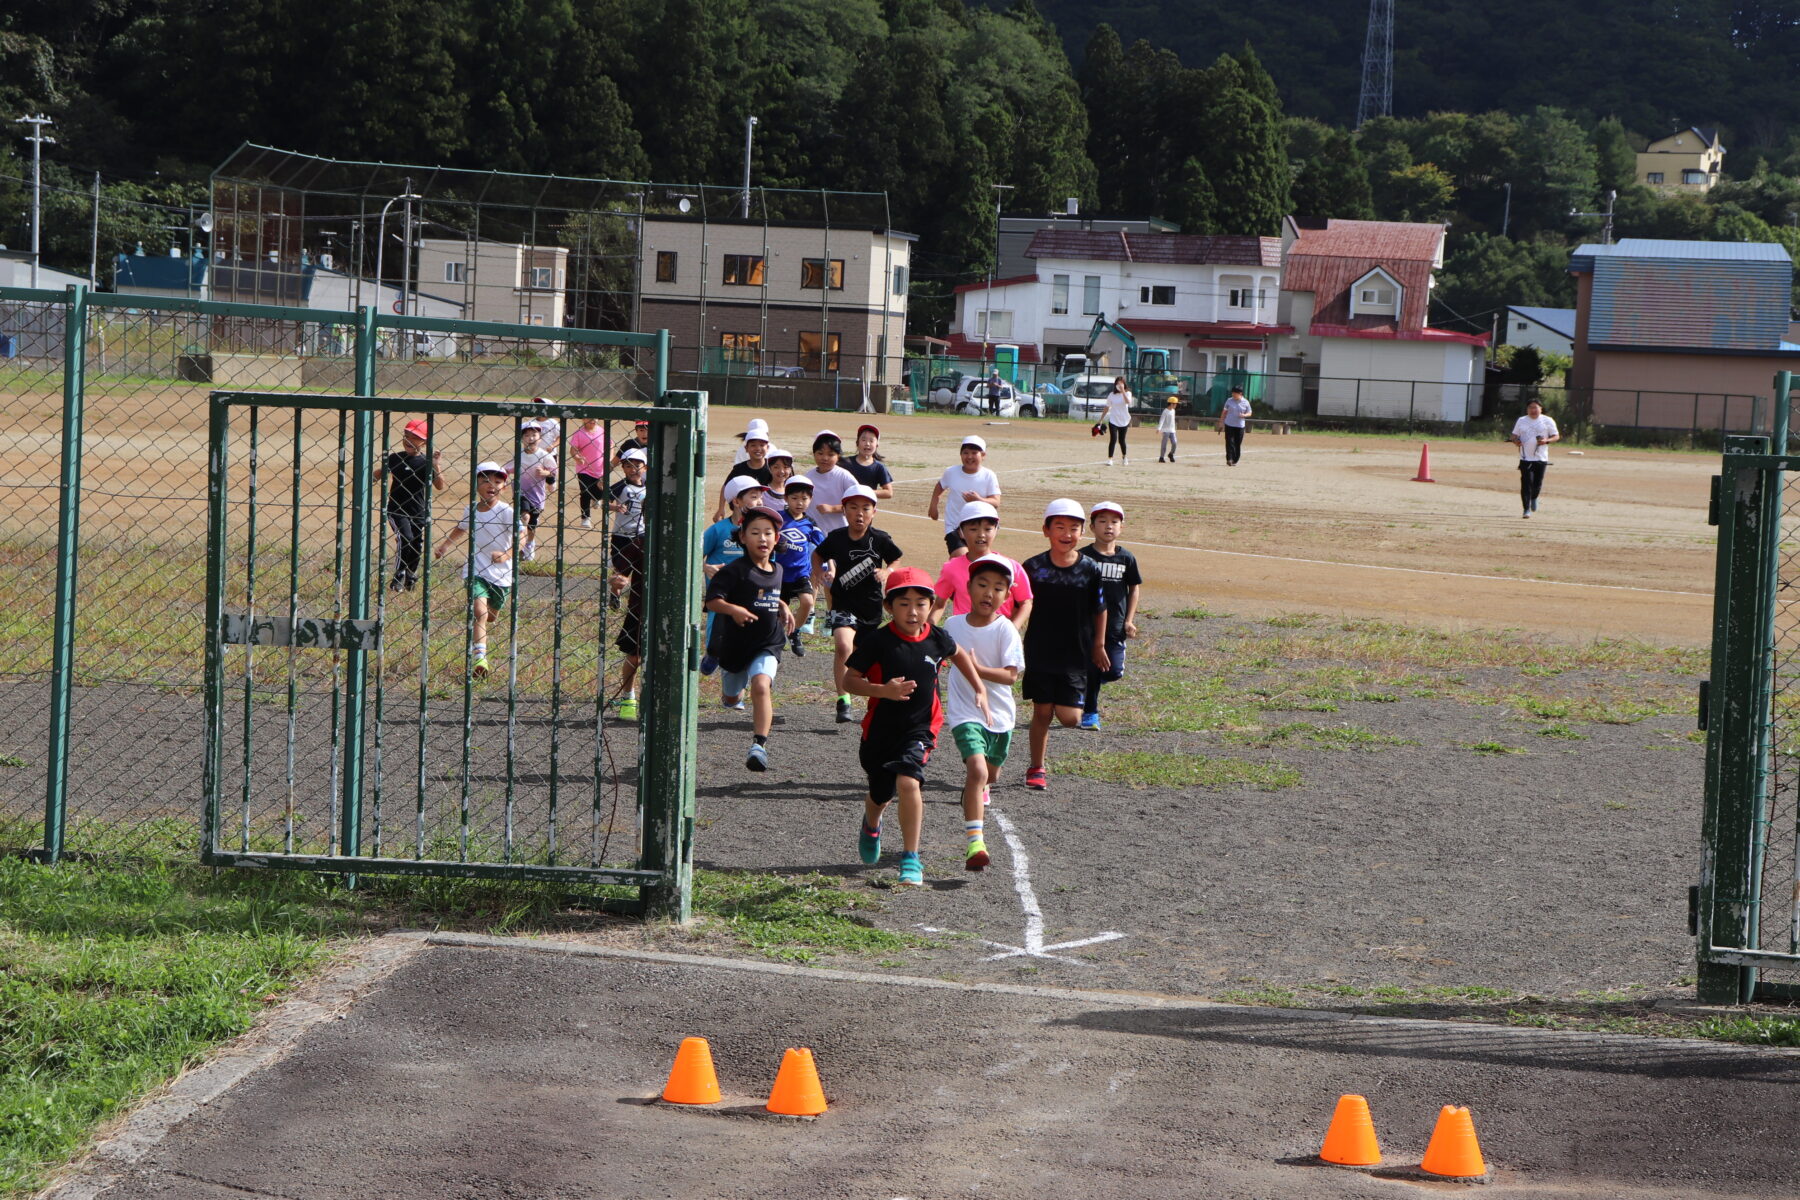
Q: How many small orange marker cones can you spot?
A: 4